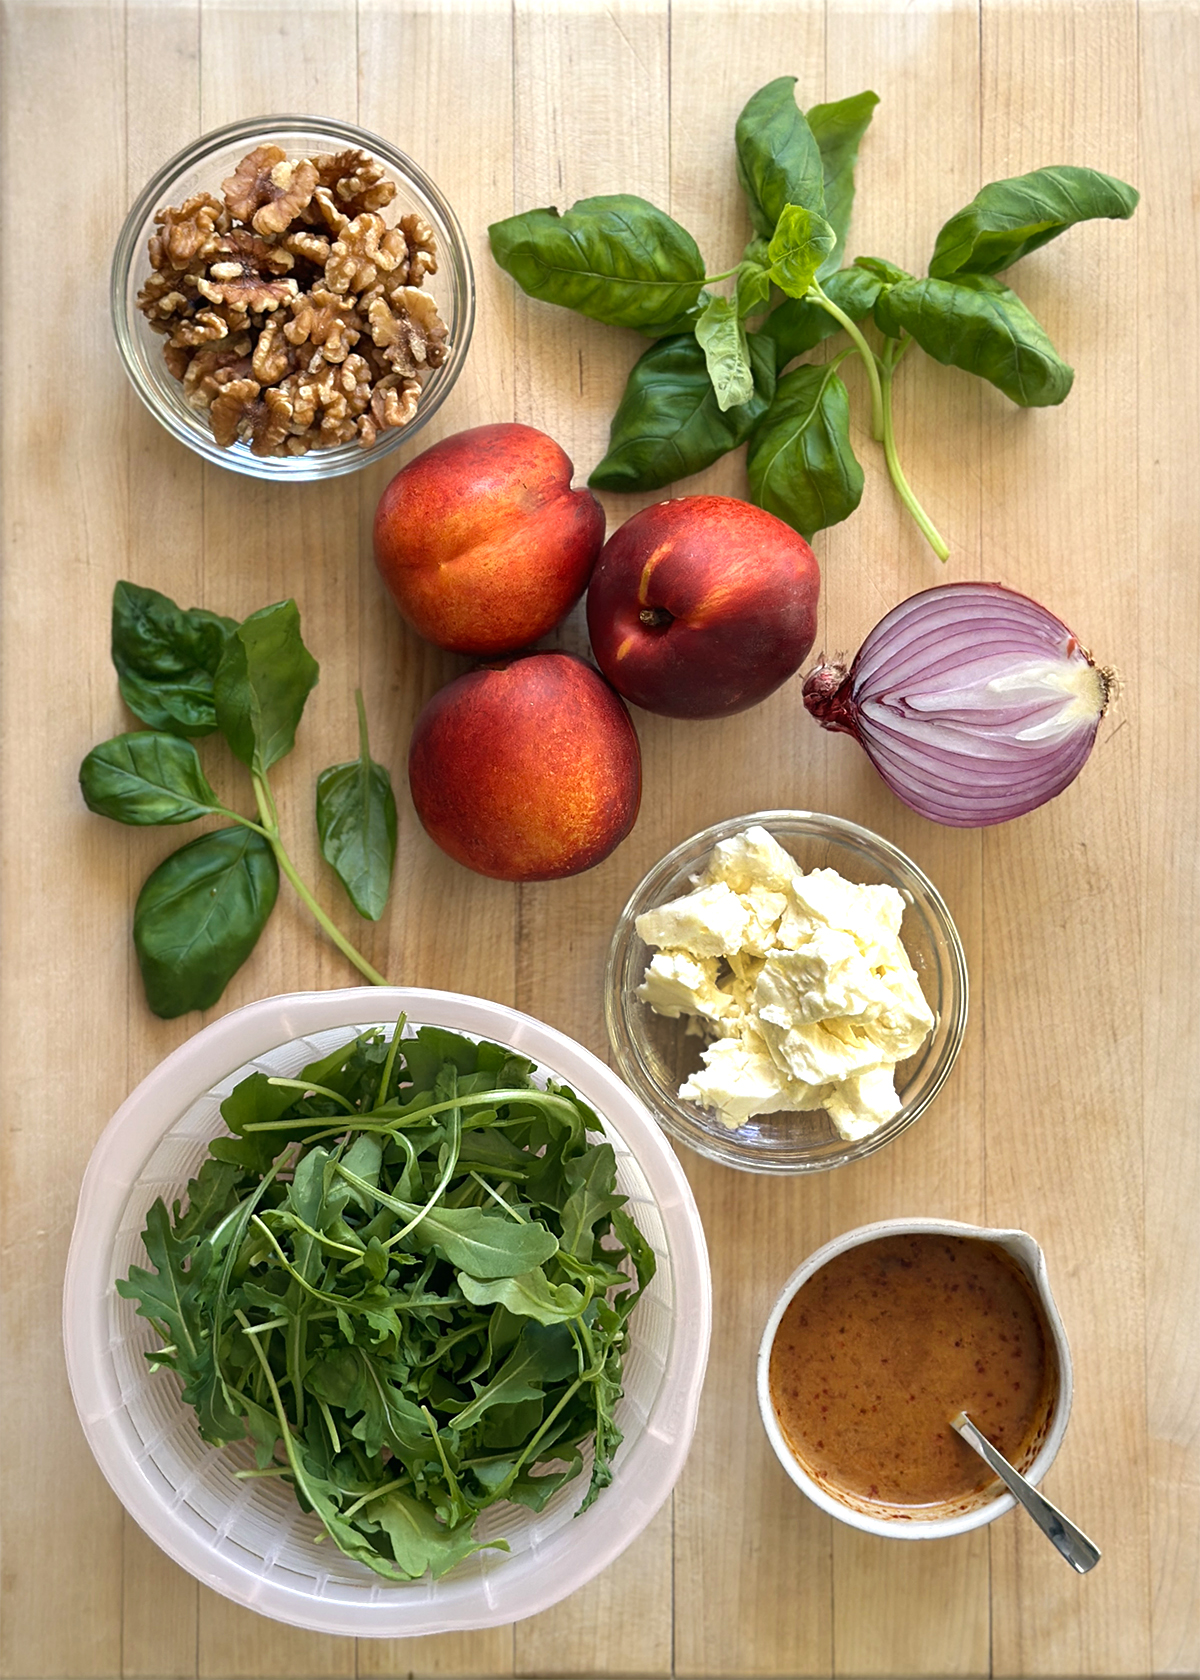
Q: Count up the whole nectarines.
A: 3